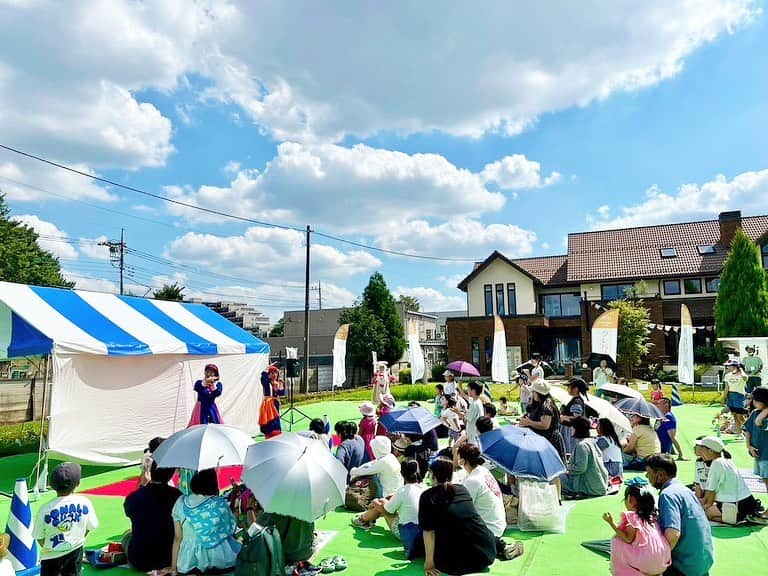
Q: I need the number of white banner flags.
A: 5